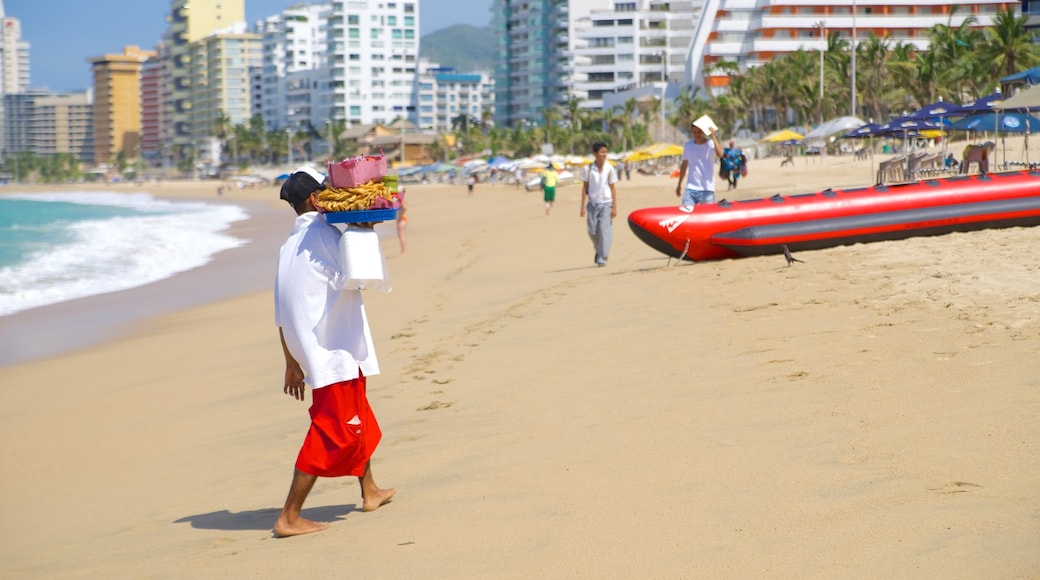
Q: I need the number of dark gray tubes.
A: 1